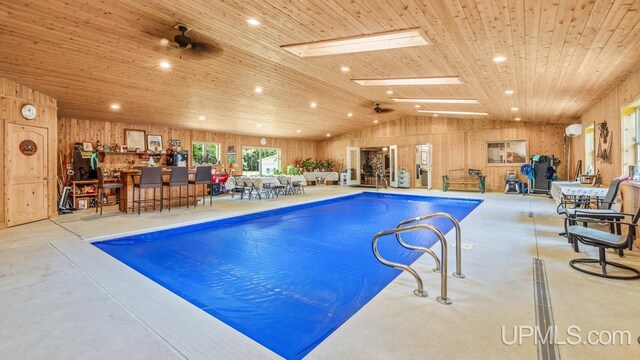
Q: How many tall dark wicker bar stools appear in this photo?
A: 4